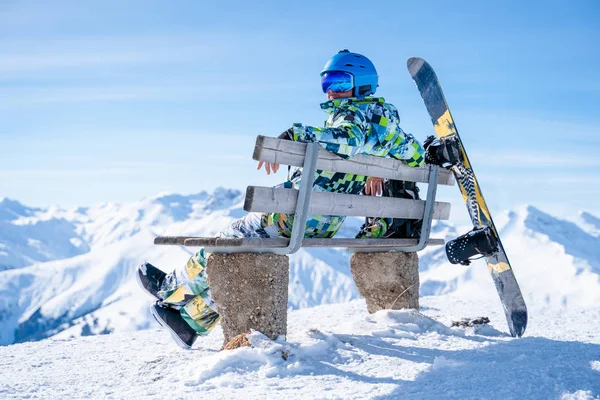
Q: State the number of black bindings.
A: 2